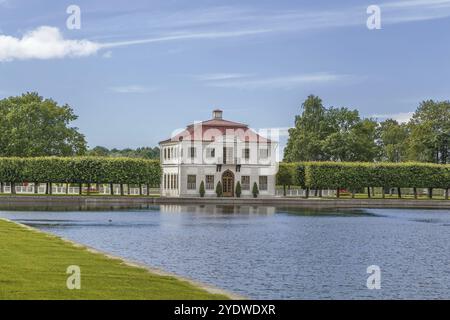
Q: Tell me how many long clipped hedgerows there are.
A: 2